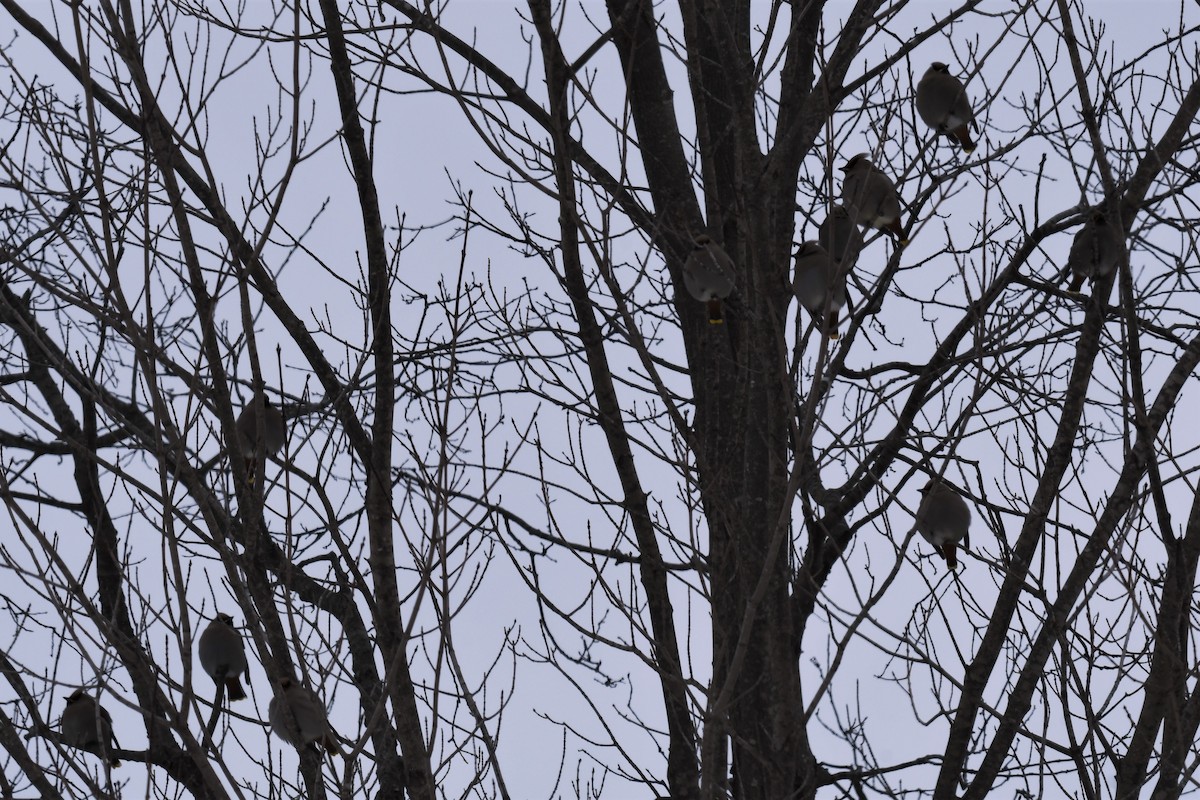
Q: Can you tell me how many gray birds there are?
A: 11